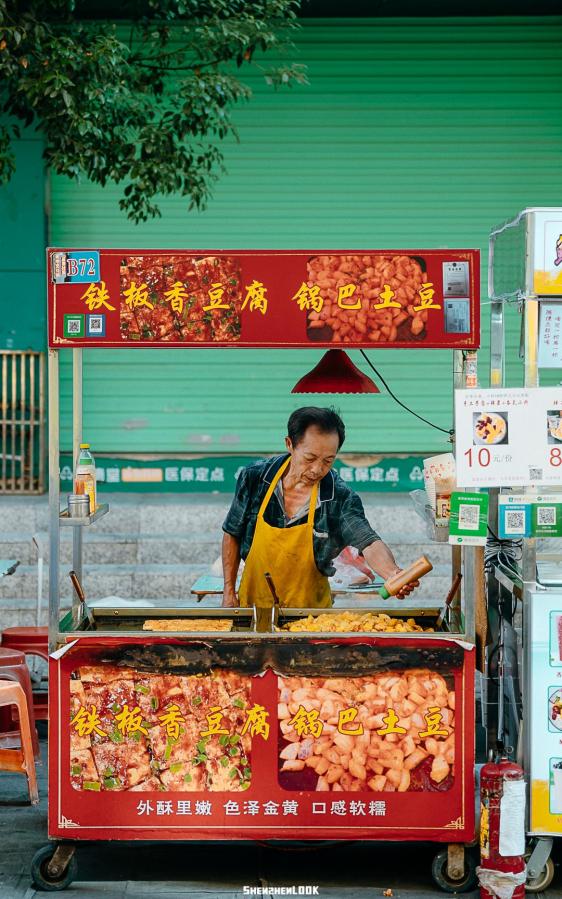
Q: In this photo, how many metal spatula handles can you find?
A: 3